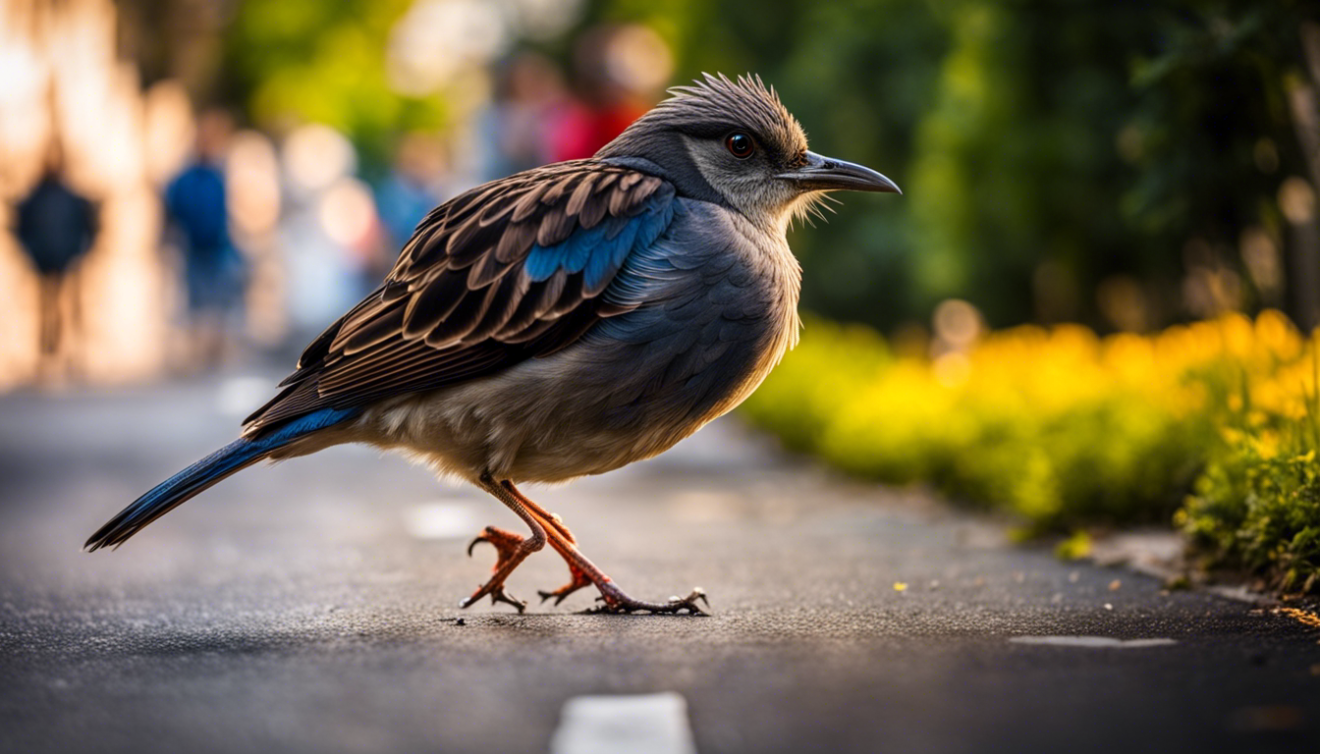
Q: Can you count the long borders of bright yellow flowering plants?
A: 1